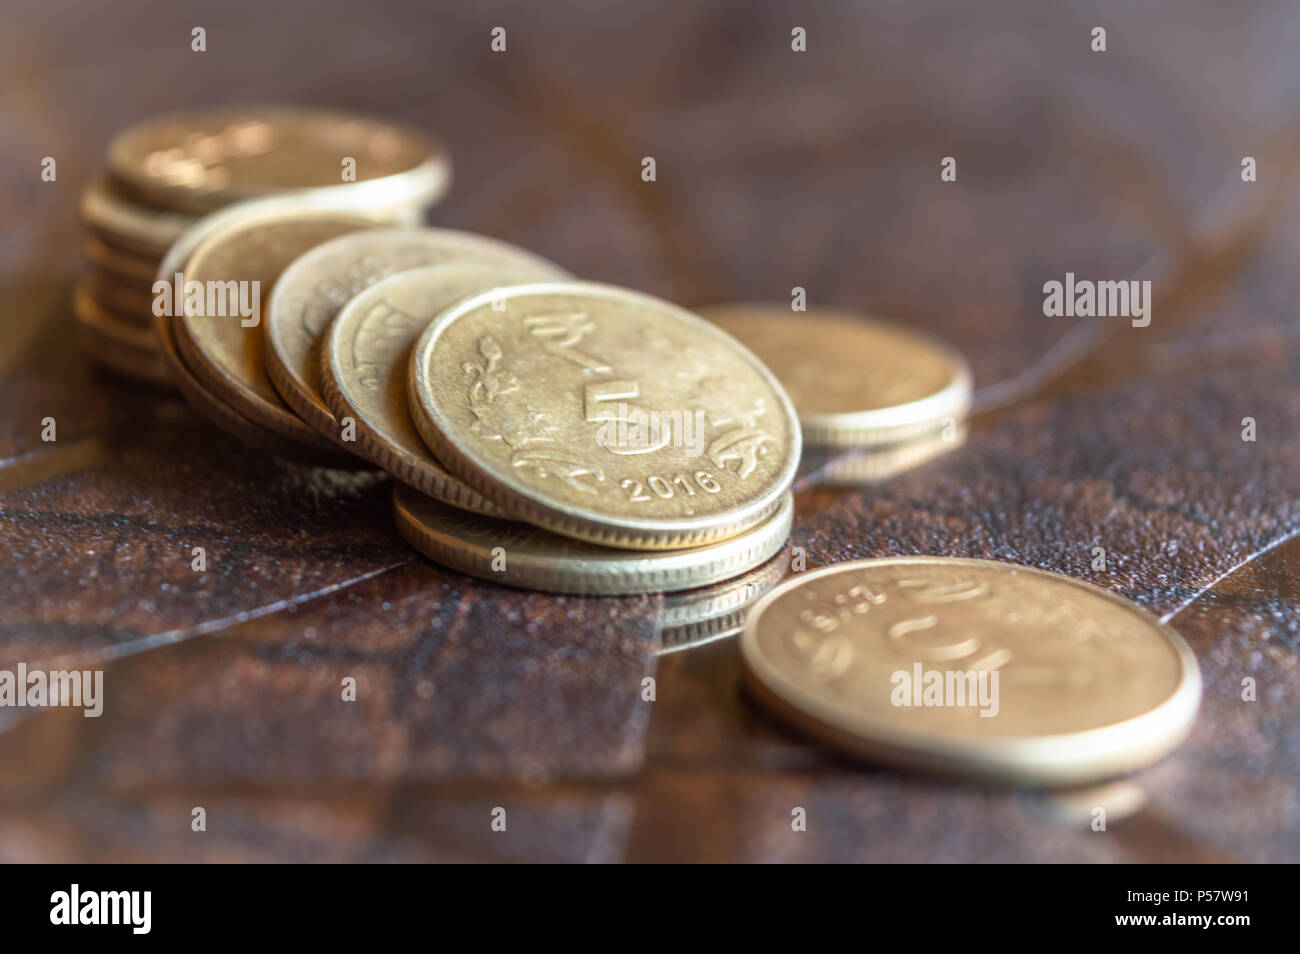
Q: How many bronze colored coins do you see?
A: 14